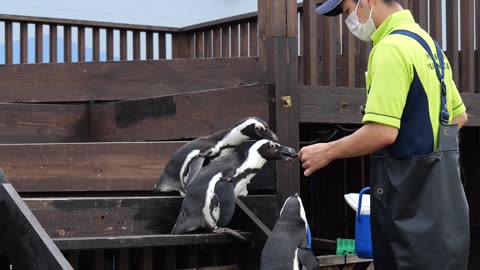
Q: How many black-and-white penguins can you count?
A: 3